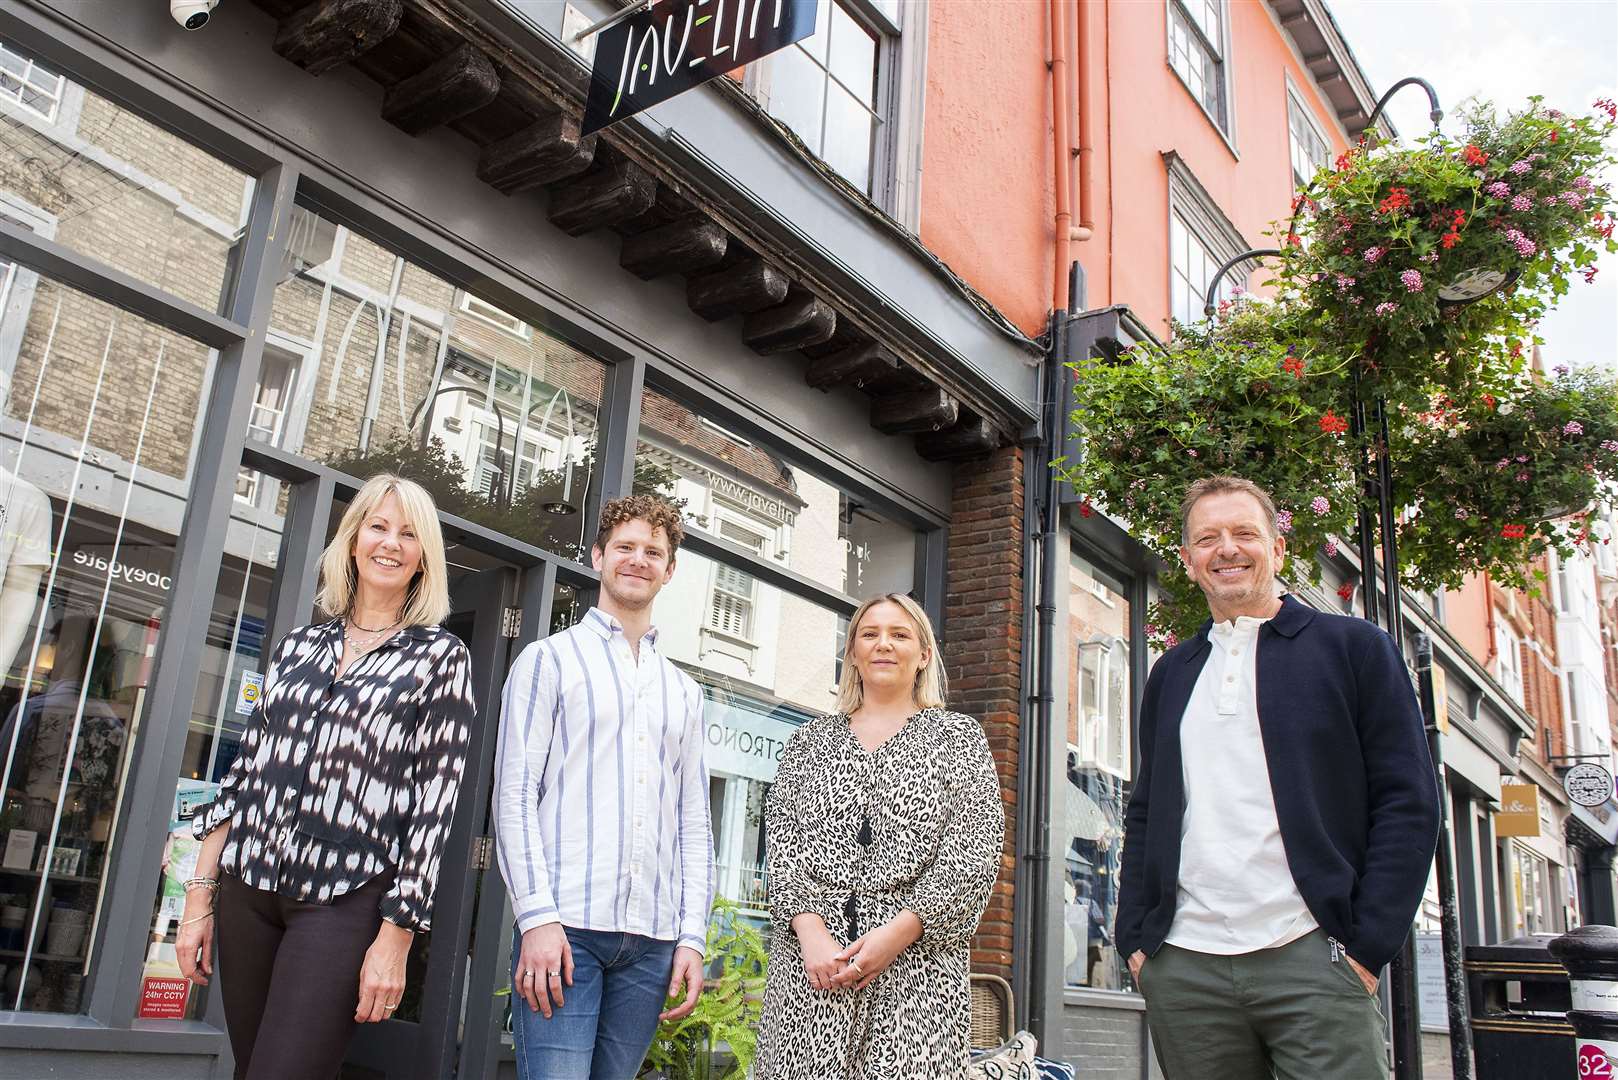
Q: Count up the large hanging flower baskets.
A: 3